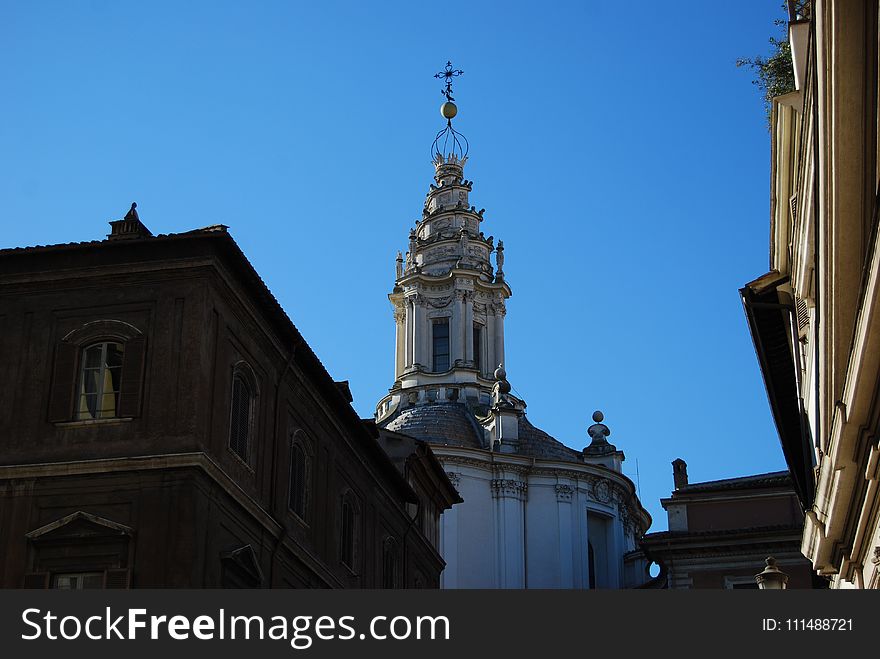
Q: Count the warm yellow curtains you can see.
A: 2